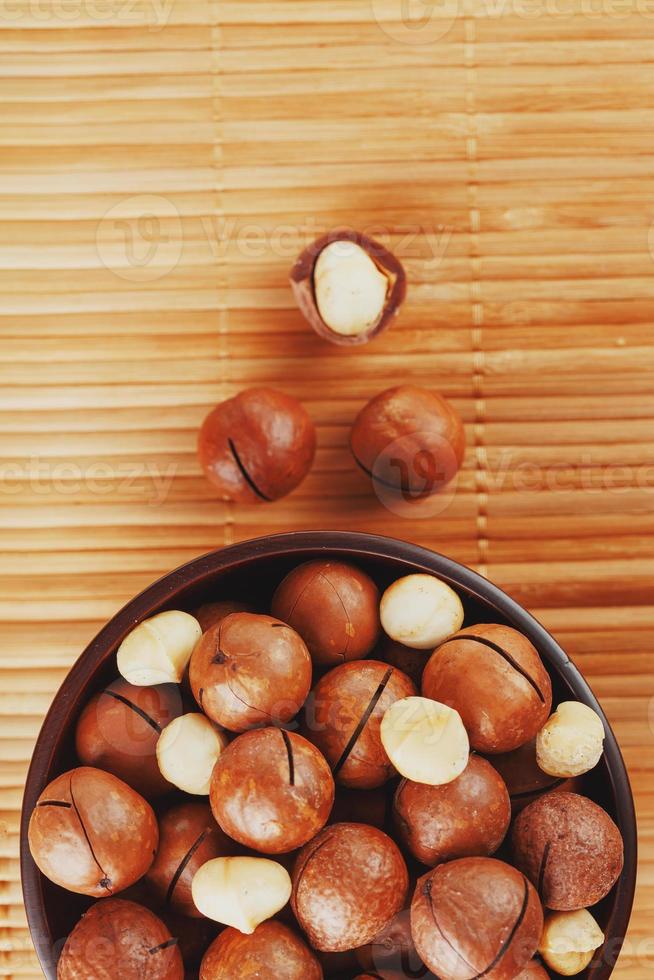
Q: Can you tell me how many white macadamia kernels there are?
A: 8